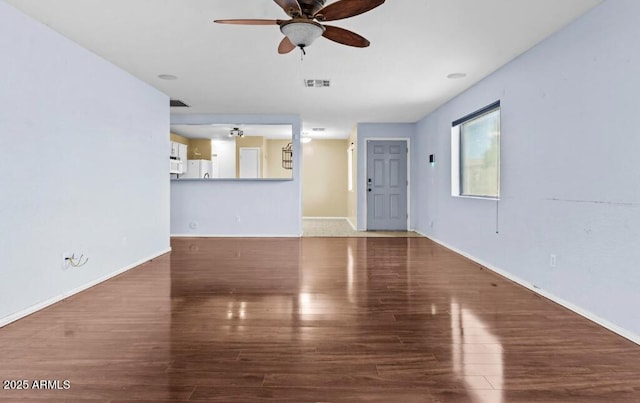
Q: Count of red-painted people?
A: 0